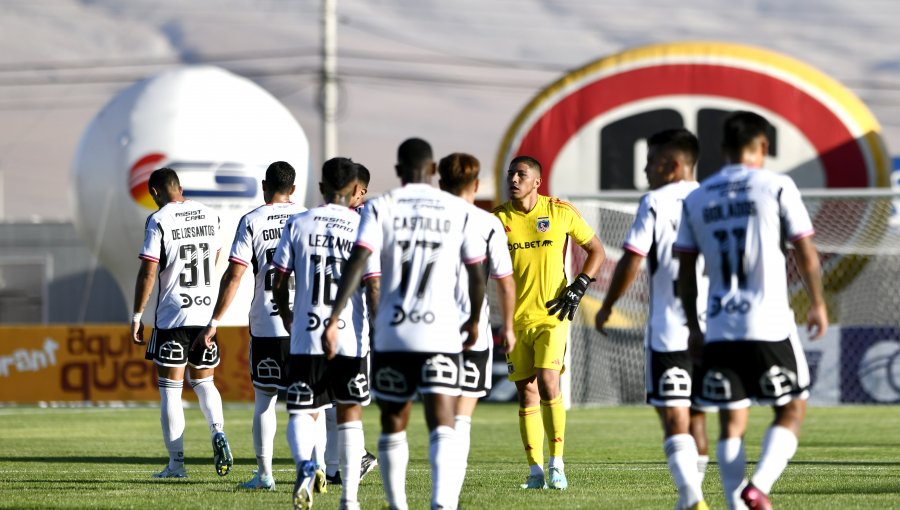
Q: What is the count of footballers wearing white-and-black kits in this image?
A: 8